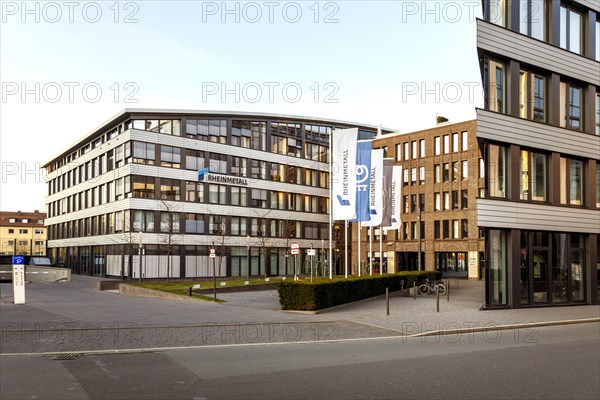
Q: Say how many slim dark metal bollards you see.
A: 4